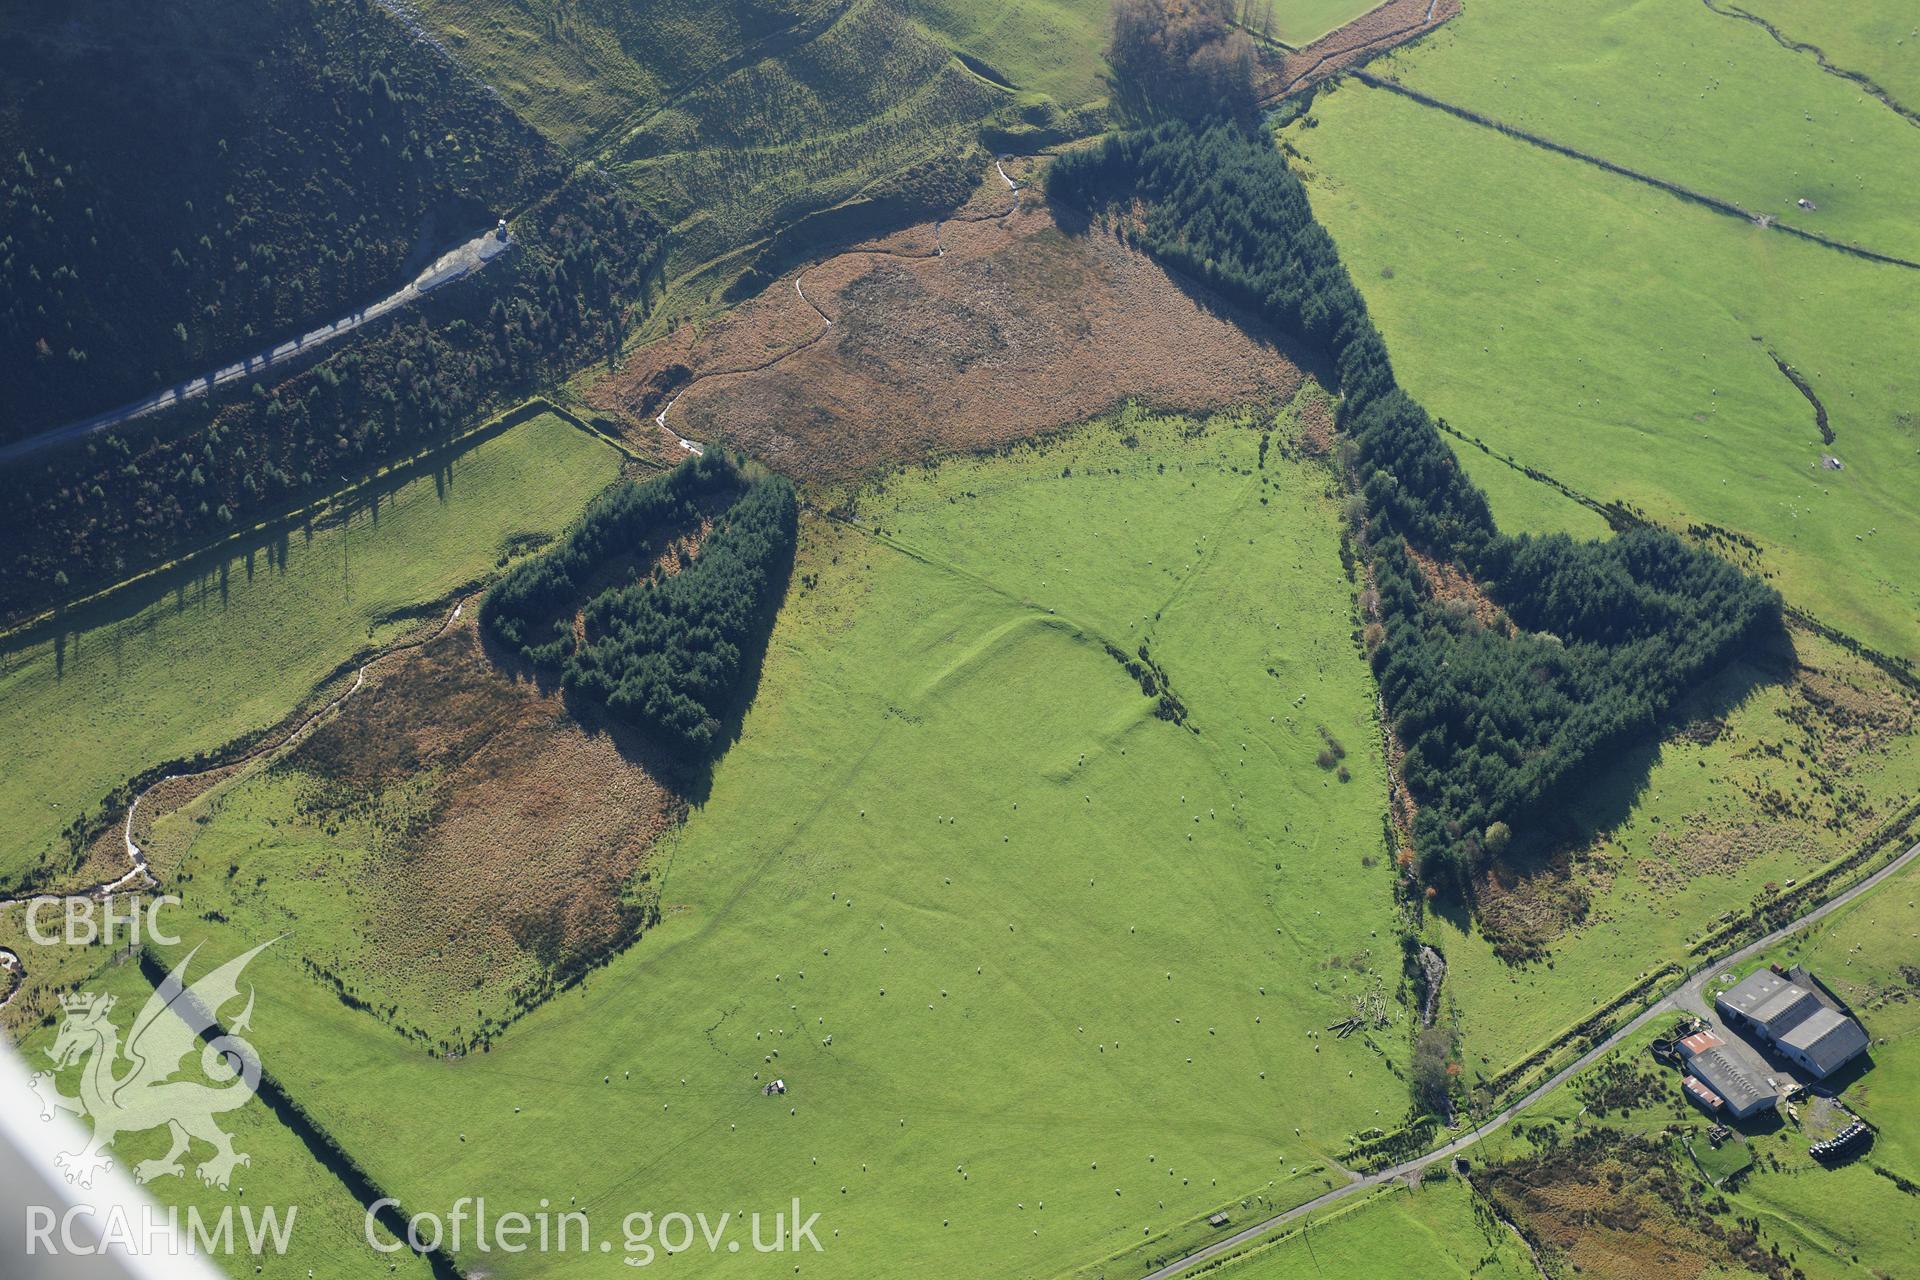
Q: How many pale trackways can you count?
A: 2